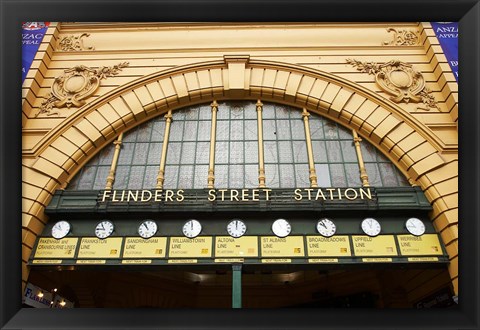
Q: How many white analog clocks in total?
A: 9